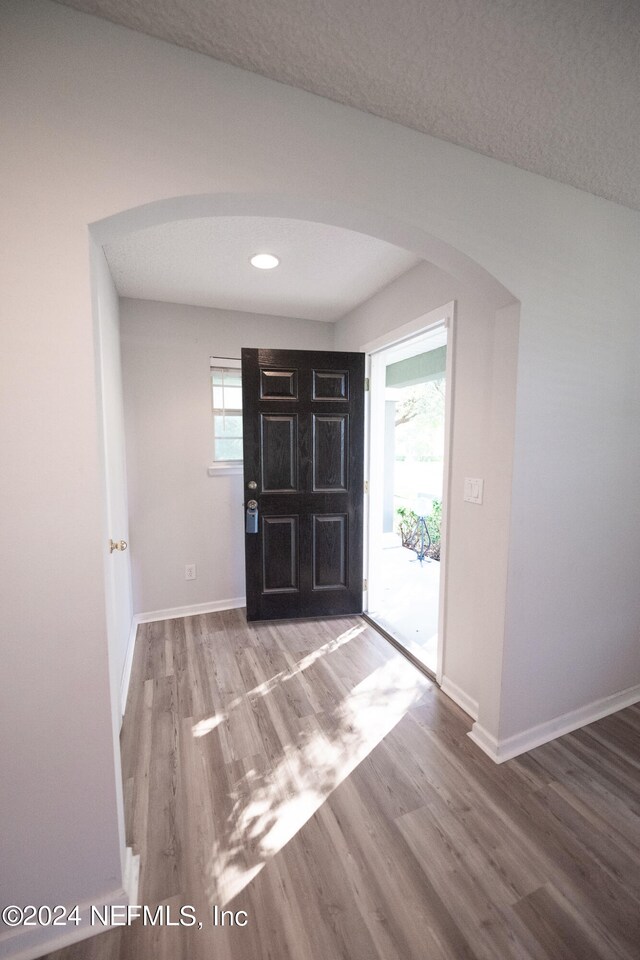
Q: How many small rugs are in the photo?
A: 0